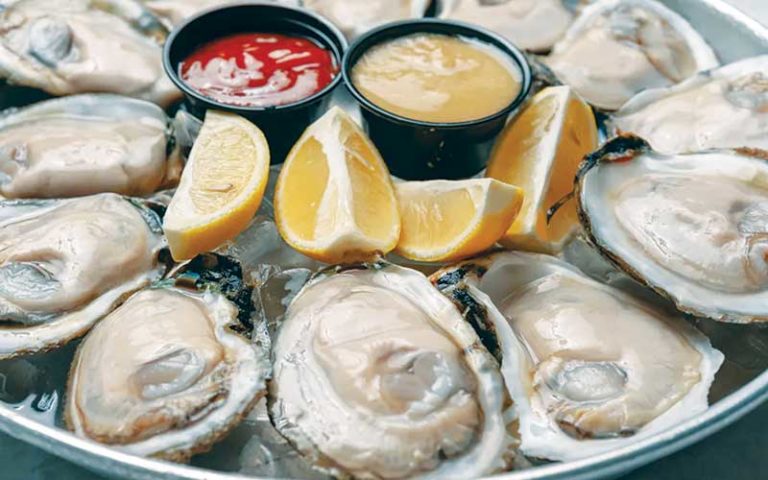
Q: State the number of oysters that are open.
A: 12